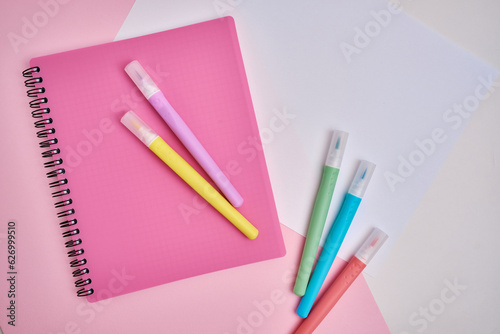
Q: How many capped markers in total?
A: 5